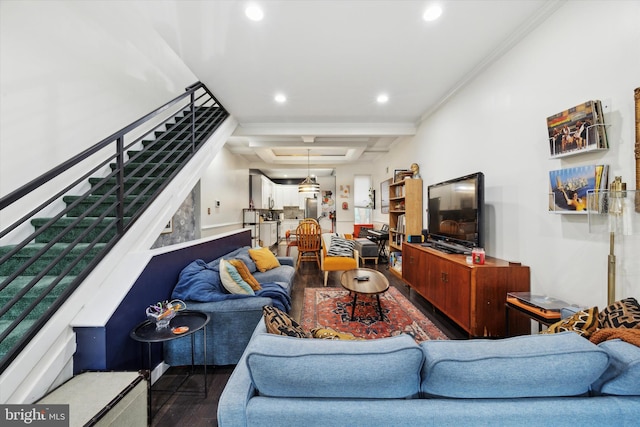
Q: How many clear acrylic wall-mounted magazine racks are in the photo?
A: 2